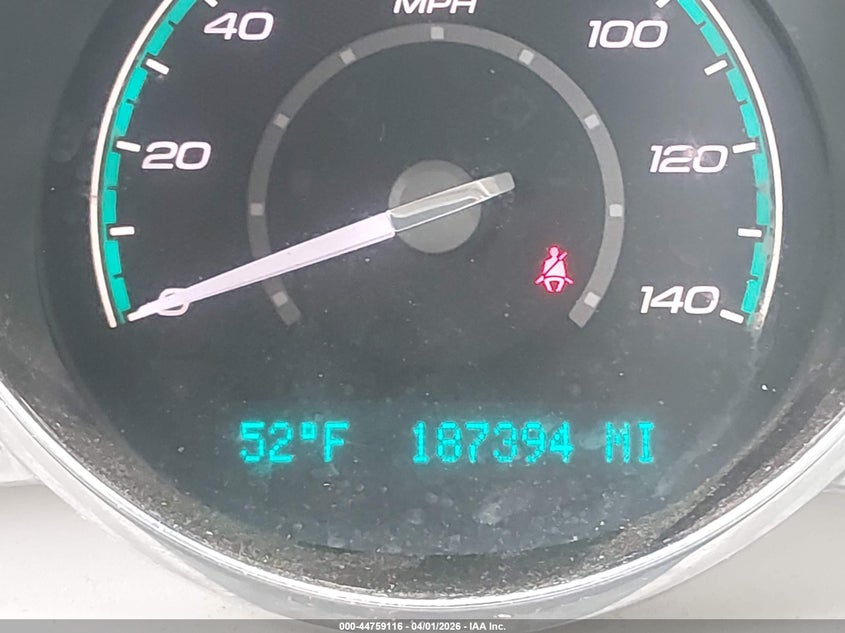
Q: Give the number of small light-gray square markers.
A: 9